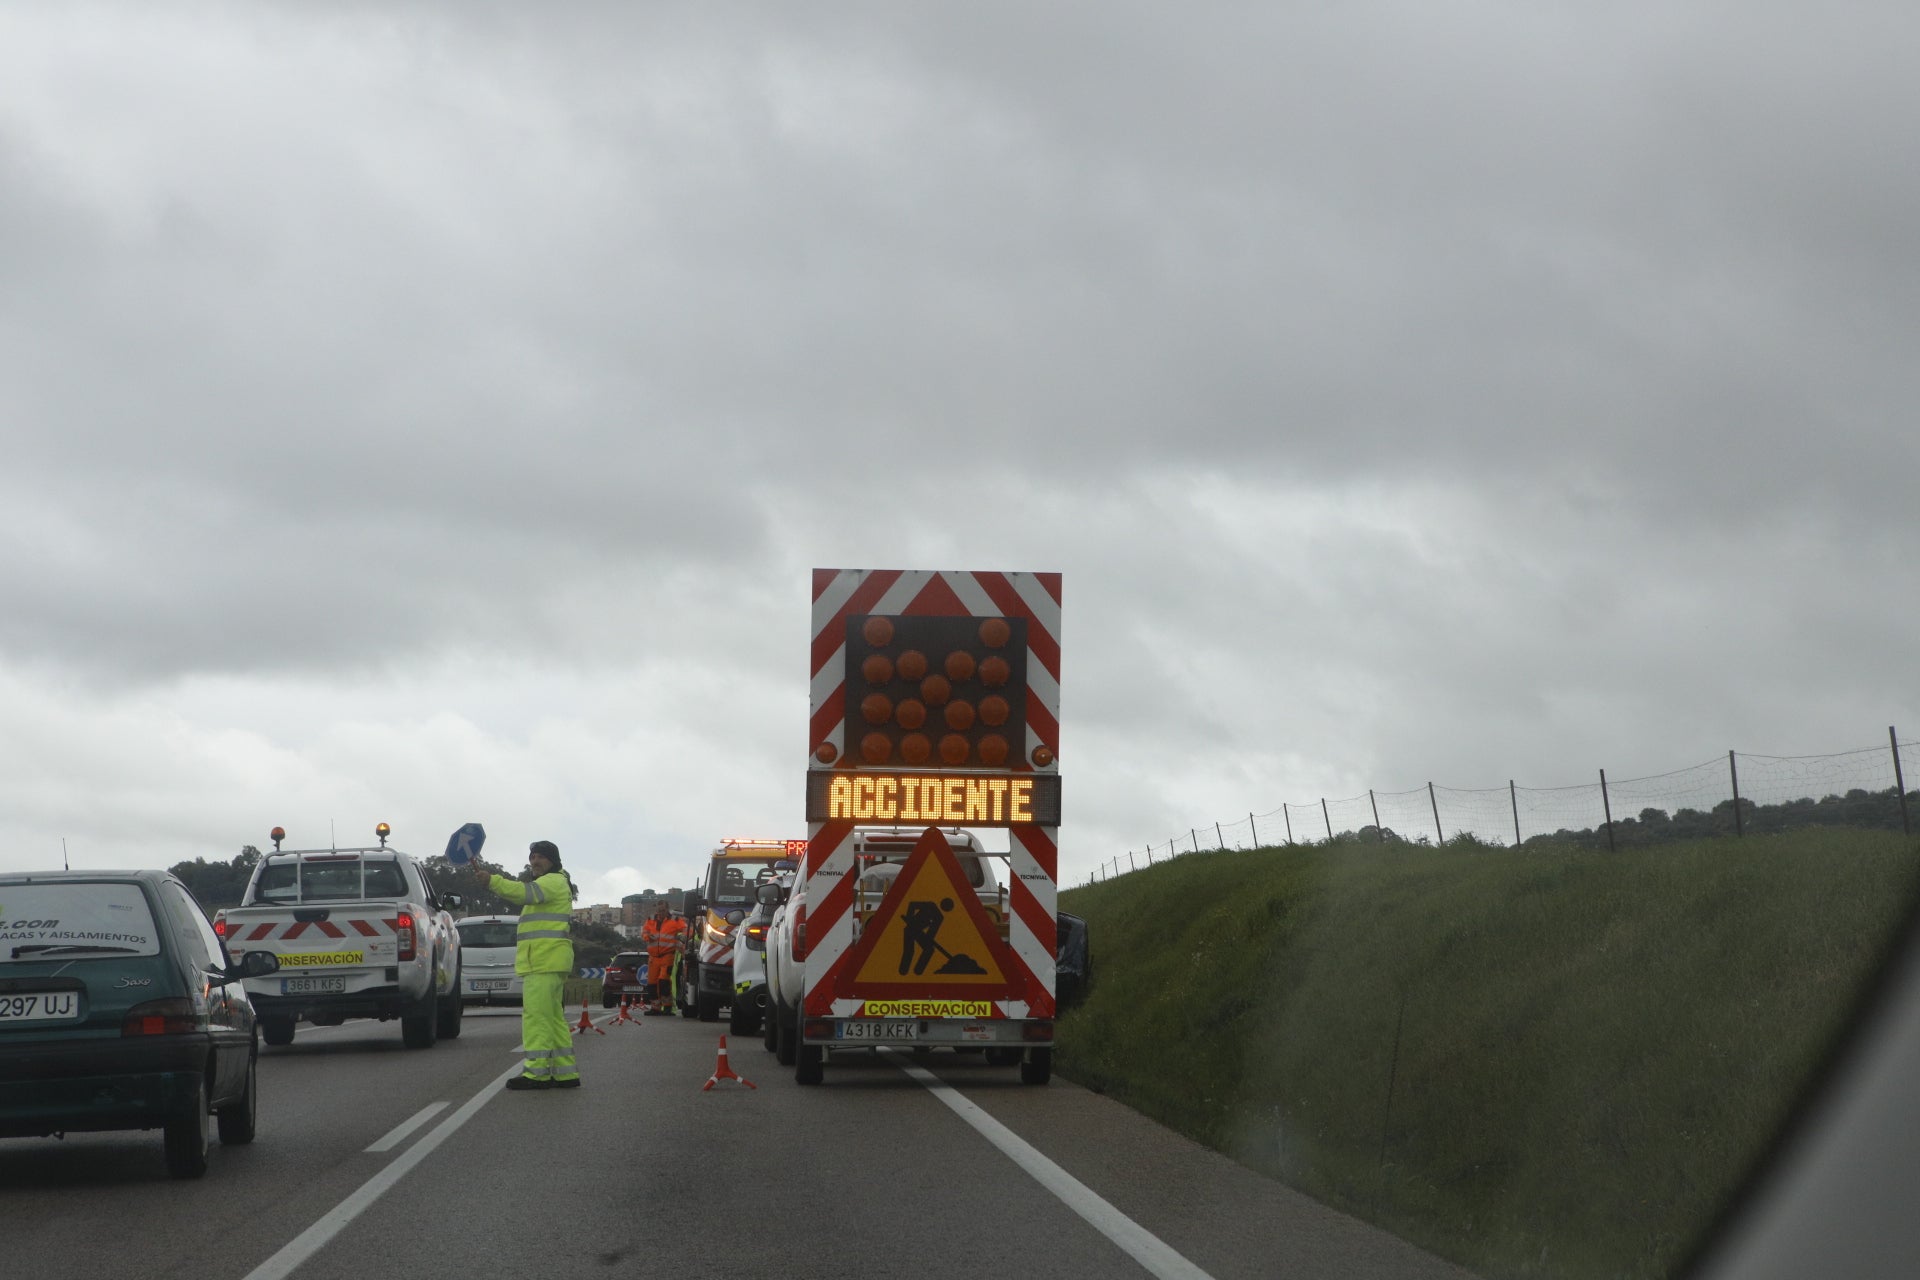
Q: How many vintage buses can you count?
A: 0